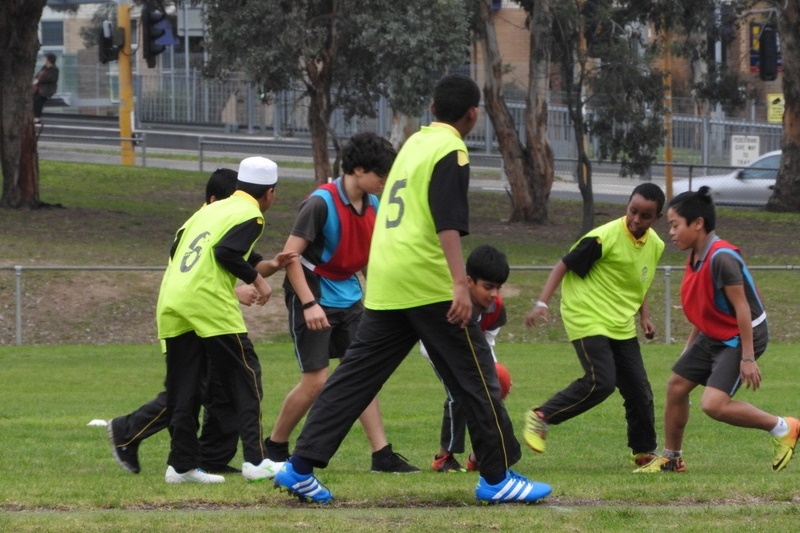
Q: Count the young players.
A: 7